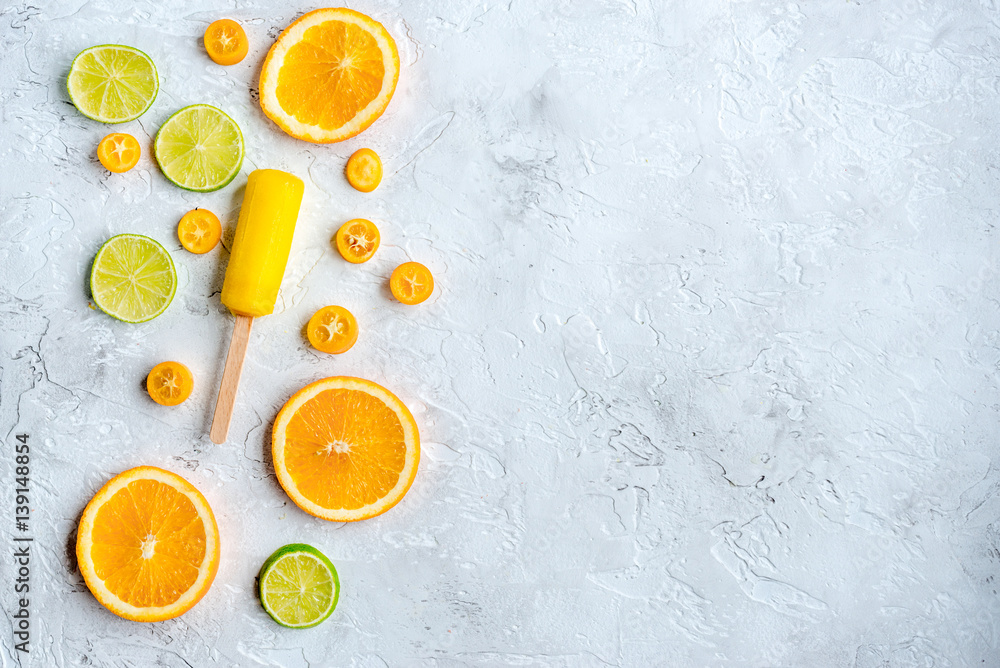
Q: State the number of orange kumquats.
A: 8